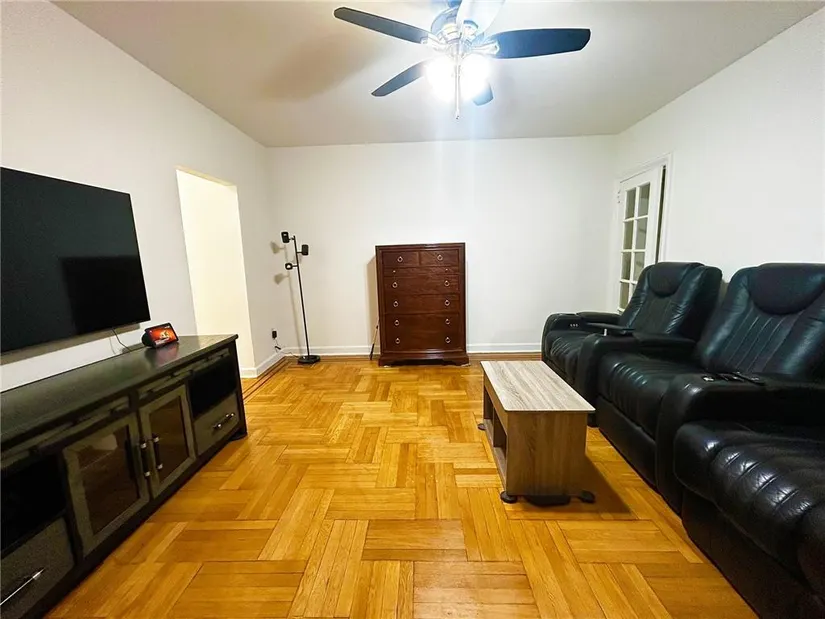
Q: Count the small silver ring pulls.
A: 10